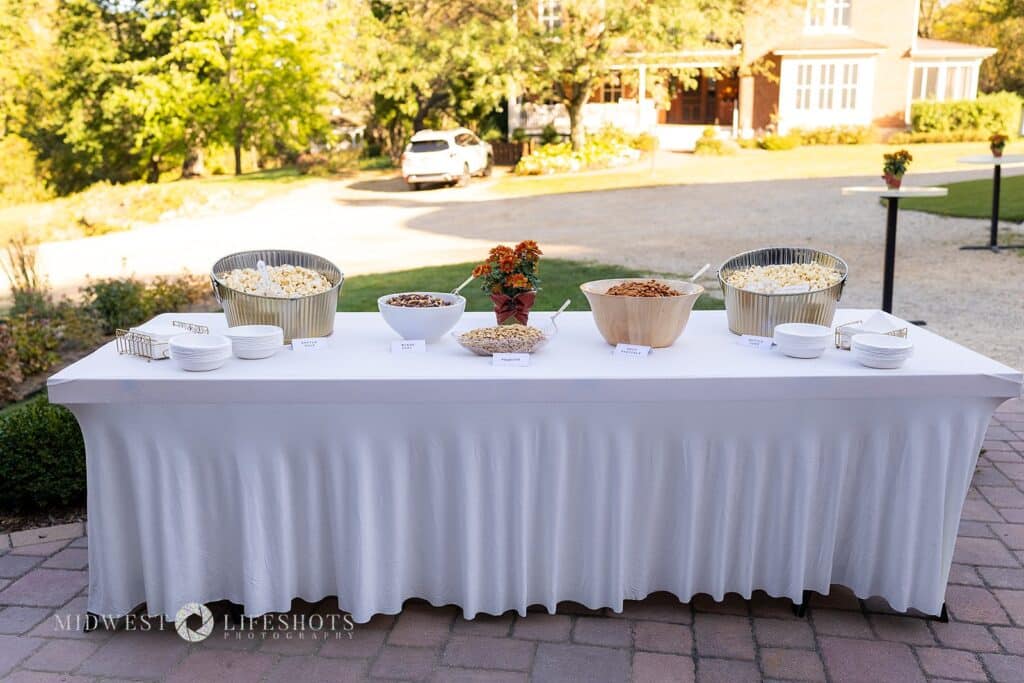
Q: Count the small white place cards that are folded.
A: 5